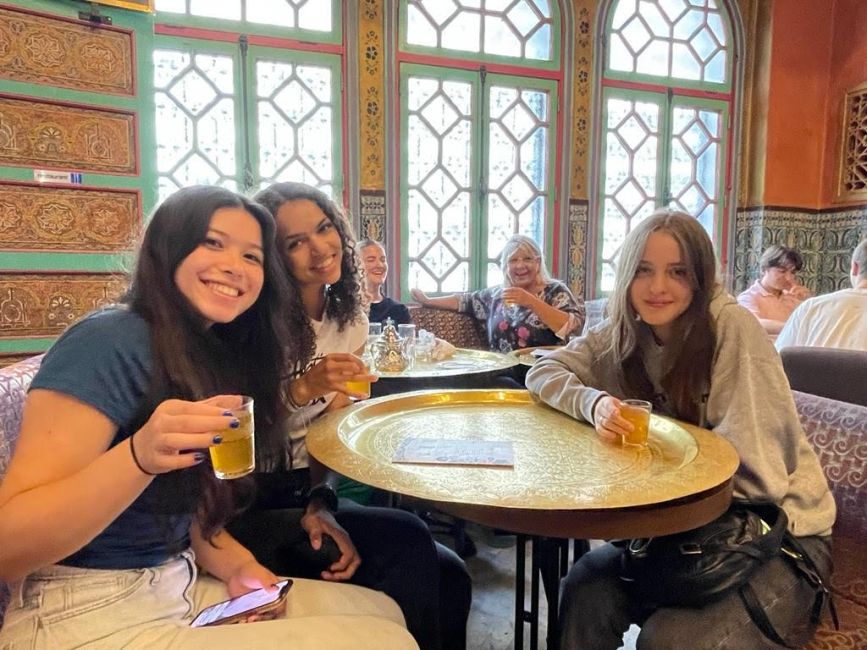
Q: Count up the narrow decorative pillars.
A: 2